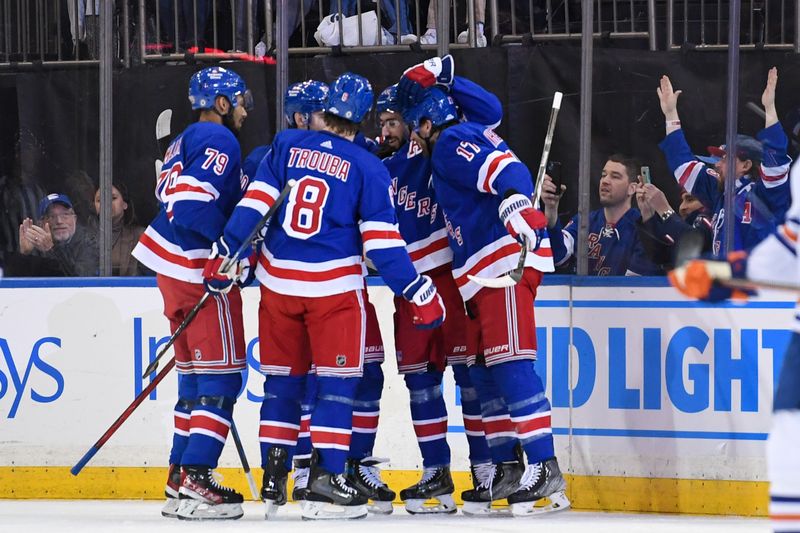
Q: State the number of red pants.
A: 5